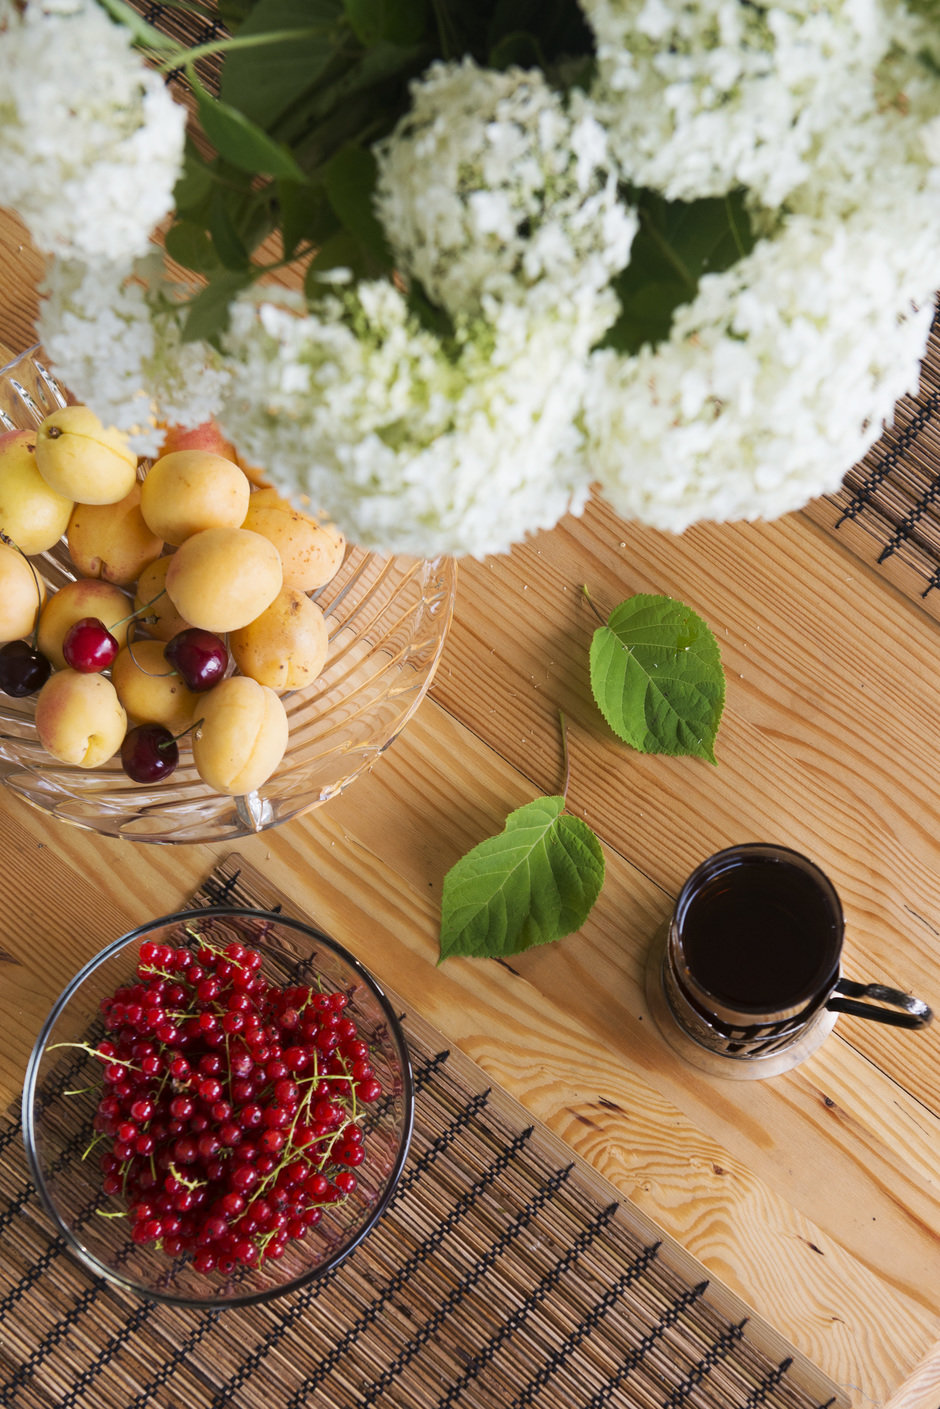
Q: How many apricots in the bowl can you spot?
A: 15